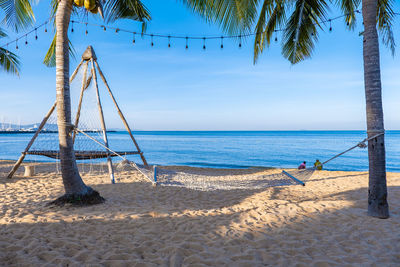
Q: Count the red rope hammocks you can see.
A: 0